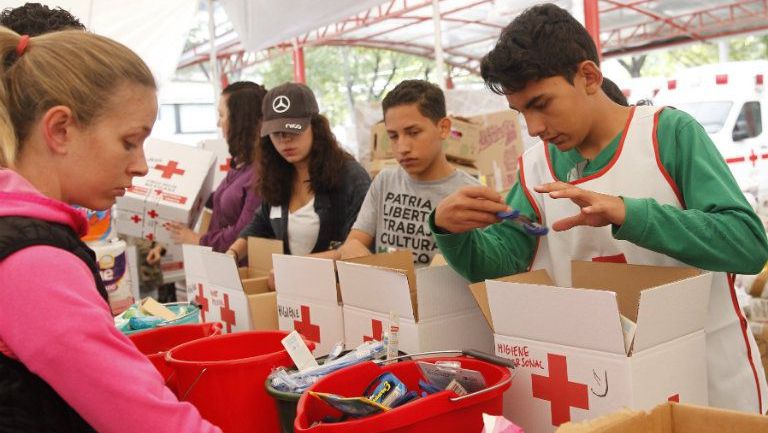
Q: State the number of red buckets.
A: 3